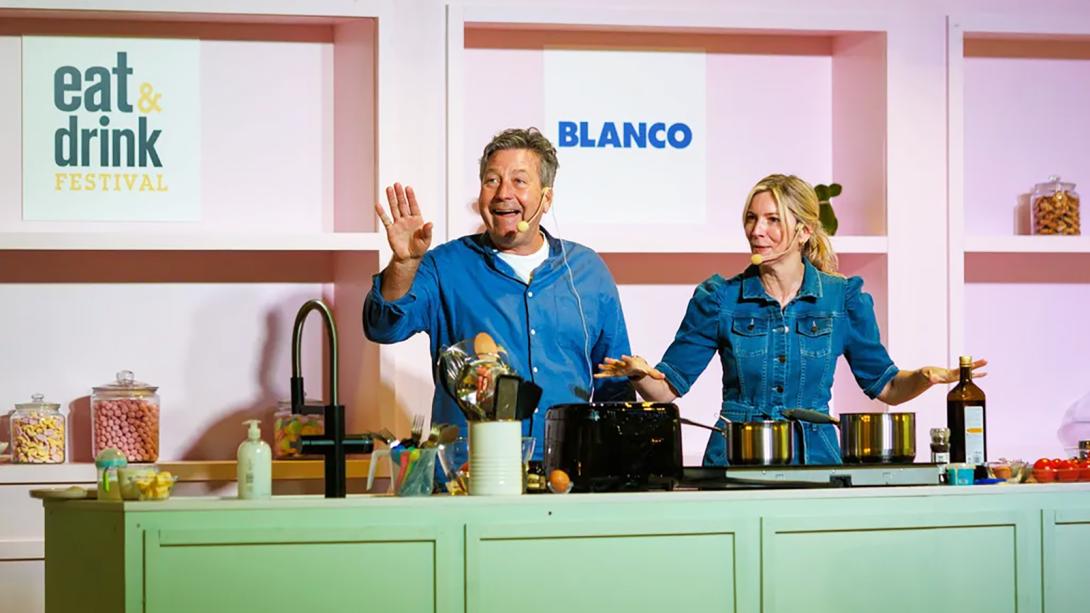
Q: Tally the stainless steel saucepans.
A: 2